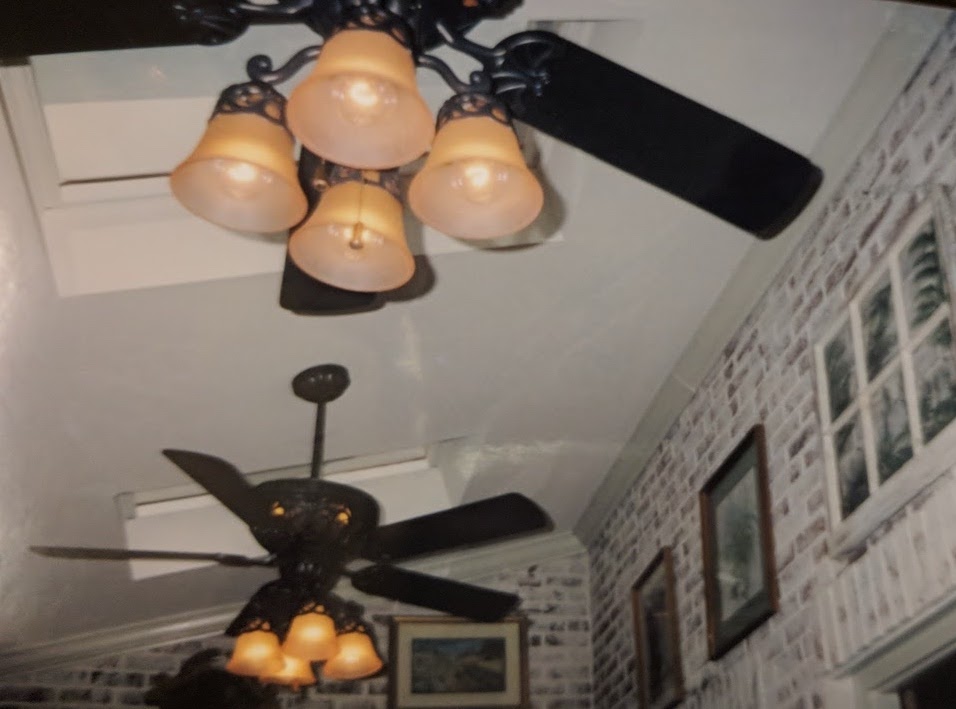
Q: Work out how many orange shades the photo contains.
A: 8